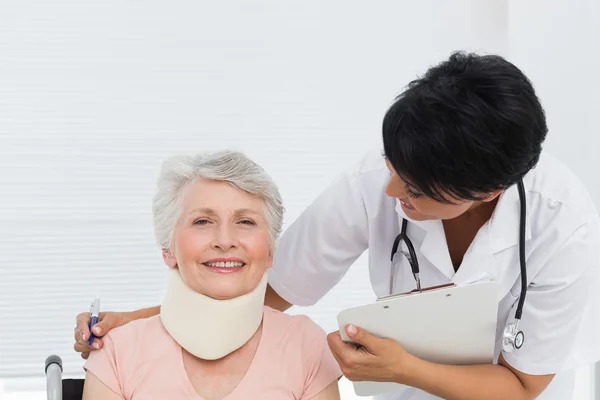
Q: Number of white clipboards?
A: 1